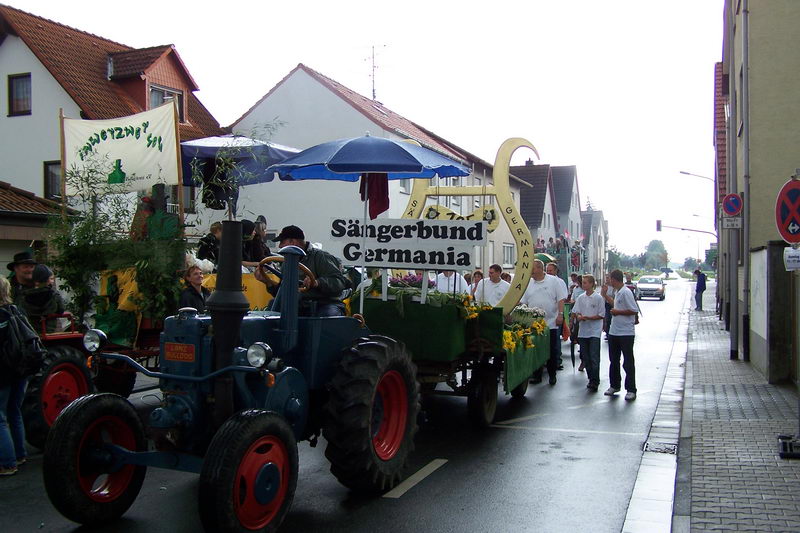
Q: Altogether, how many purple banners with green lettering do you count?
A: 0